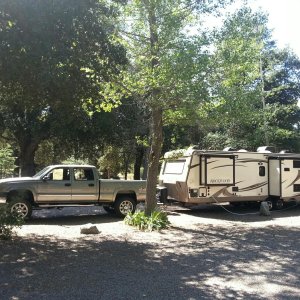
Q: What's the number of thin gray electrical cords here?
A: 1